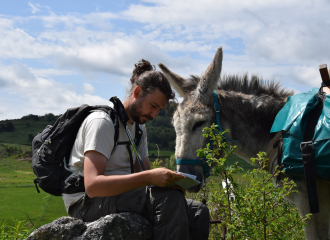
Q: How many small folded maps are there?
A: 1